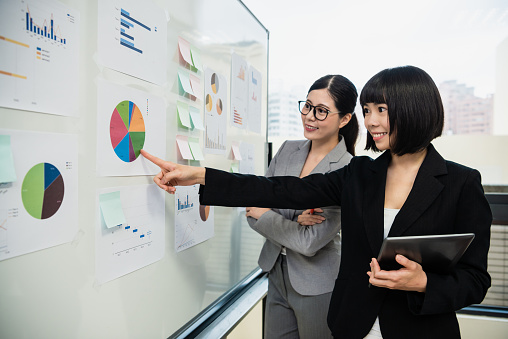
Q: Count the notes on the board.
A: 12